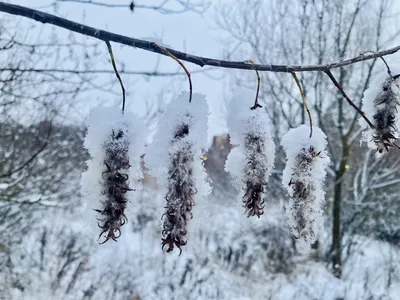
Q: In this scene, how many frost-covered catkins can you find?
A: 5